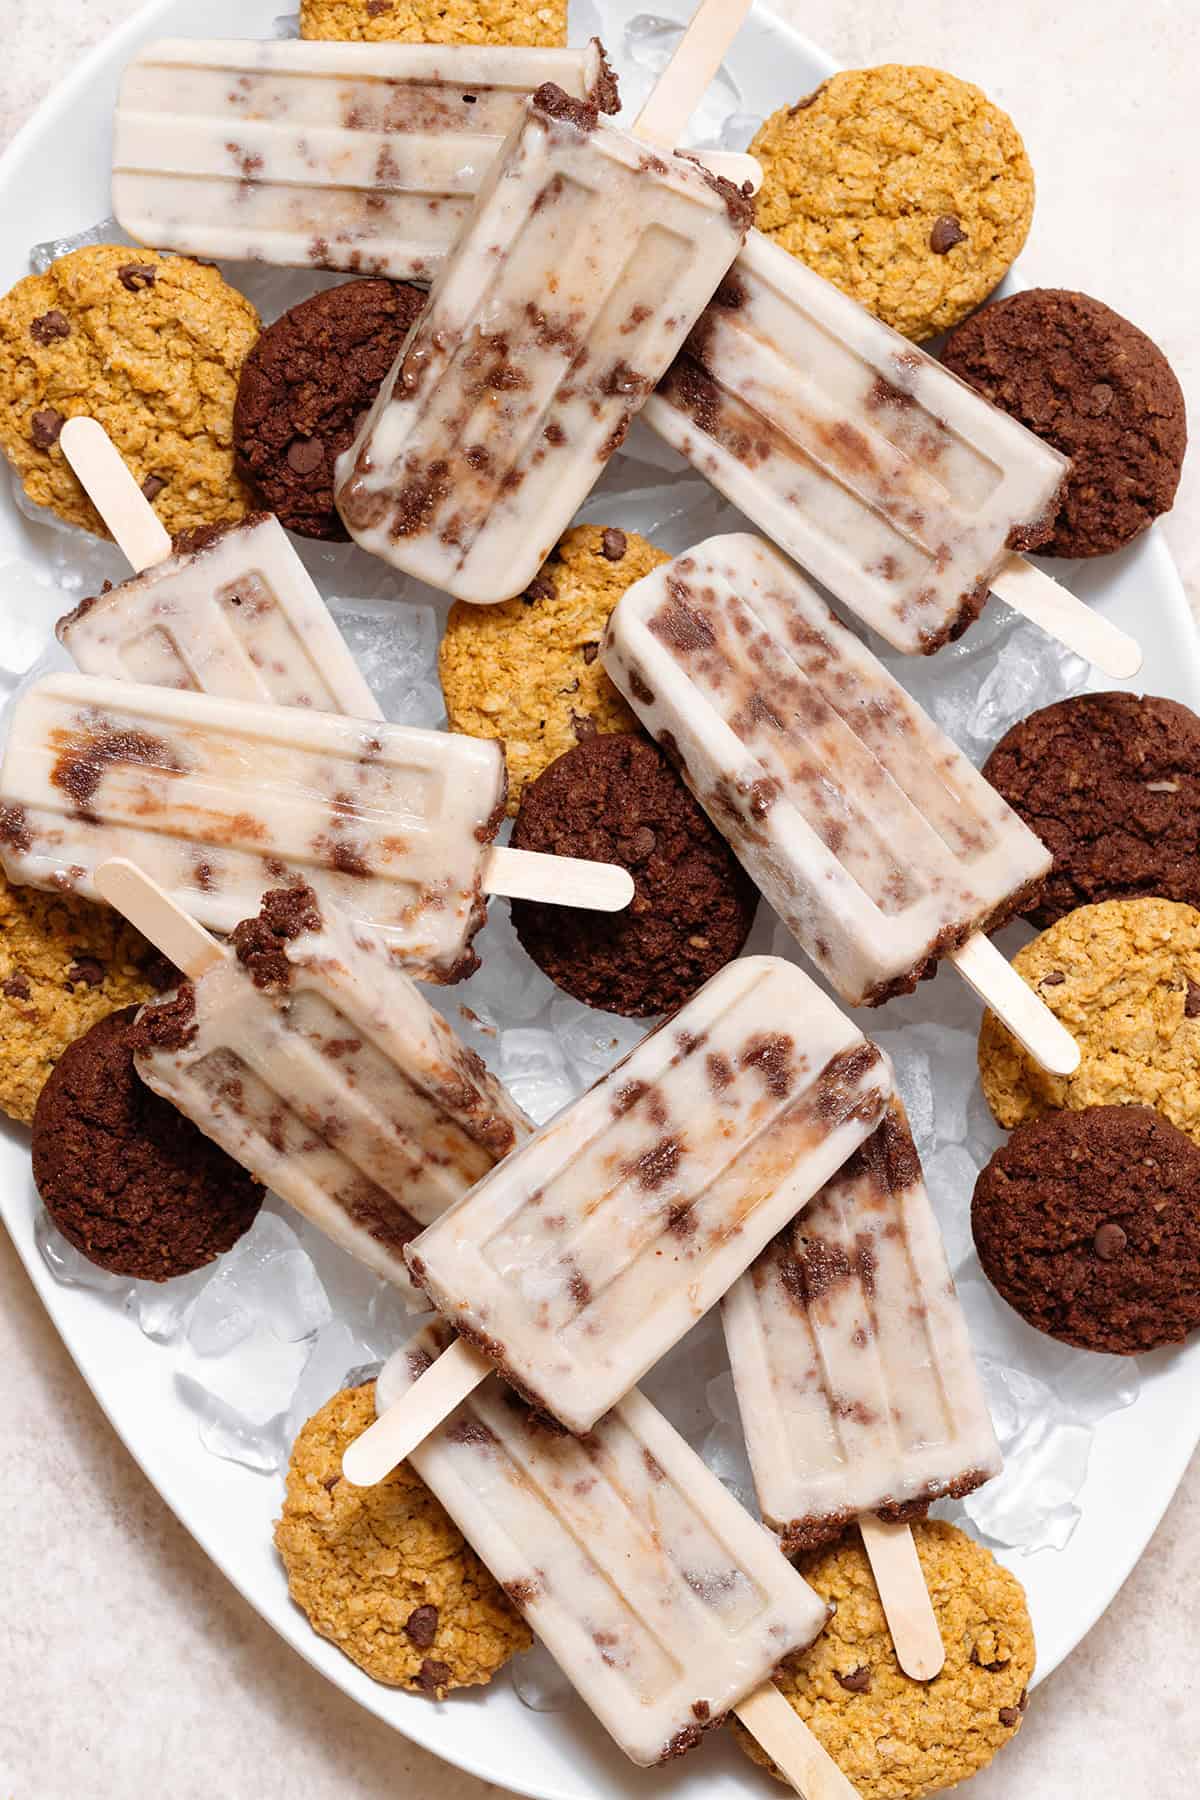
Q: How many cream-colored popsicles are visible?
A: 10